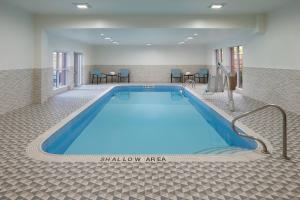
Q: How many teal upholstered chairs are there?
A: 4